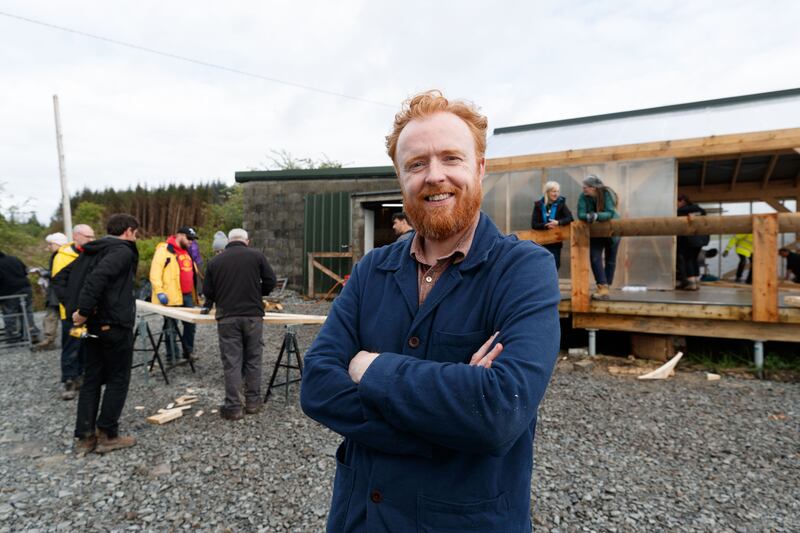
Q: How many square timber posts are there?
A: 2